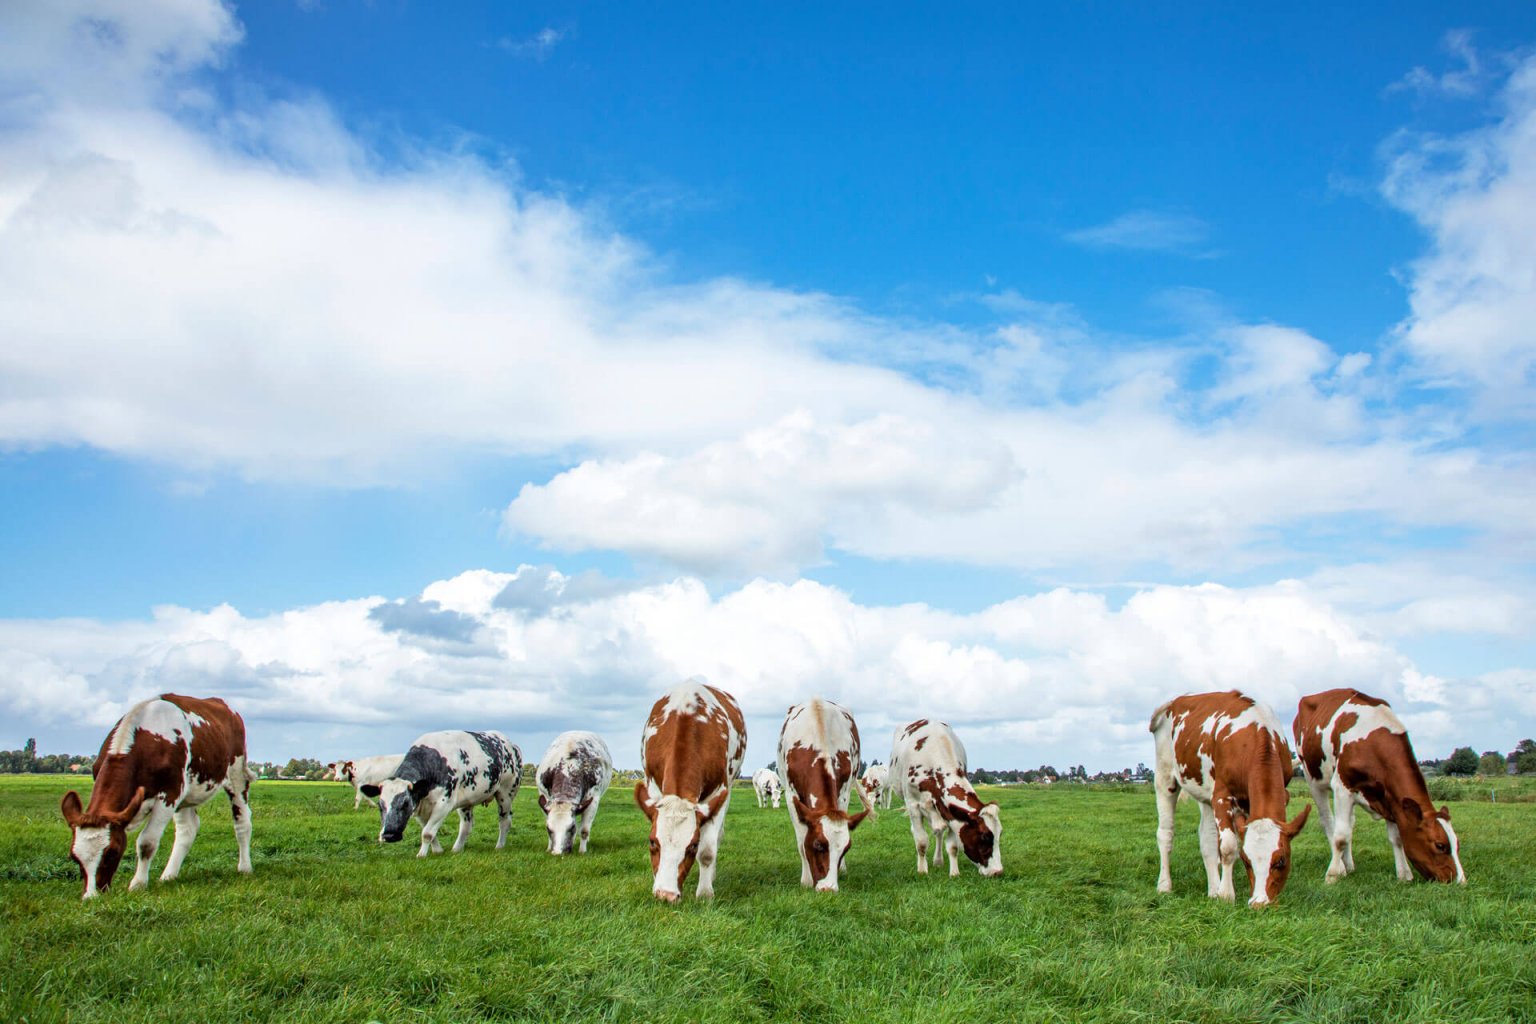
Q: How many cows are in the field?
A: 11